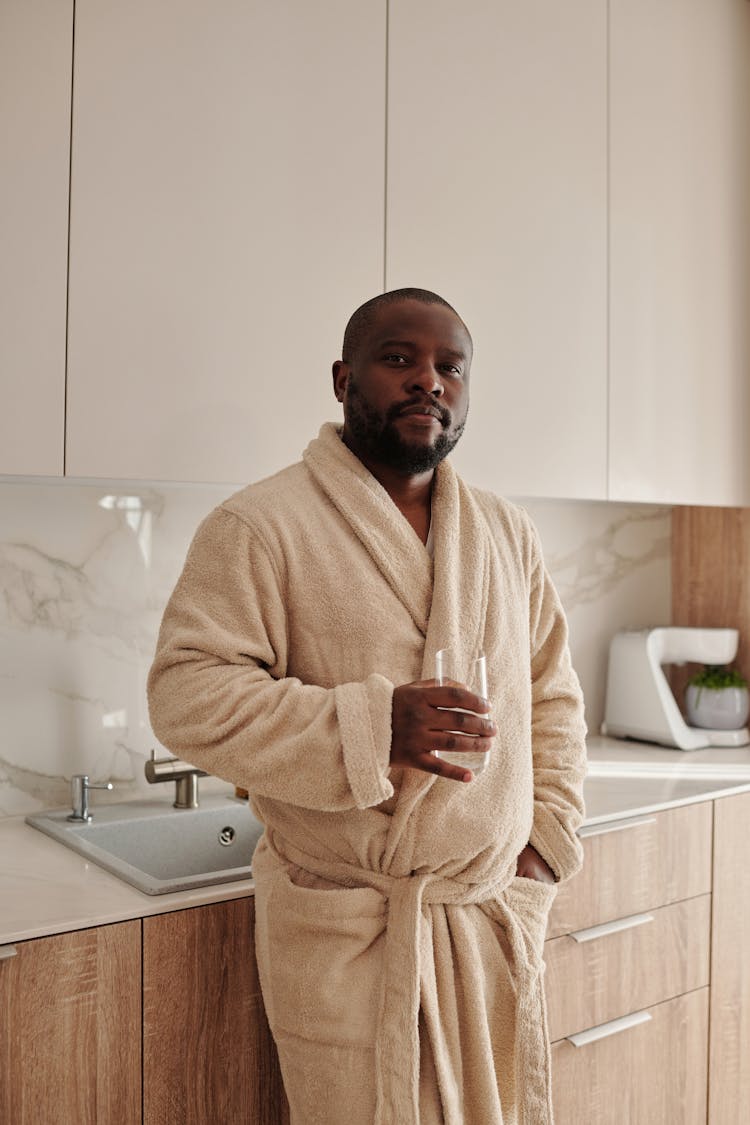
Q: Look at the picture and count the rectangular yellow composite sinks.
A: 0